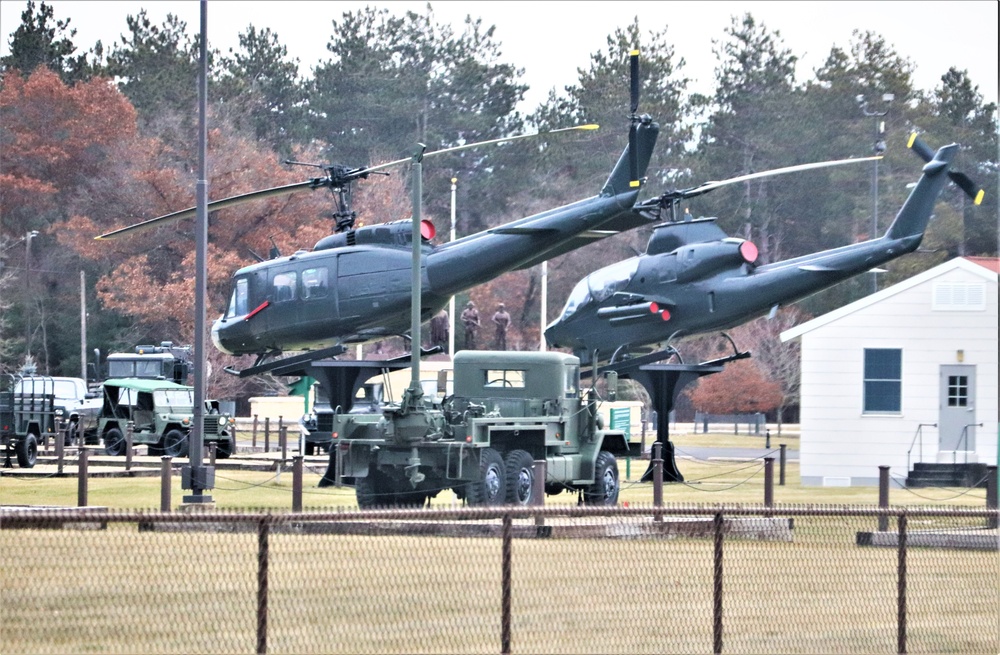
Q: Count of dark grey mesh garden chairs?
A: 0